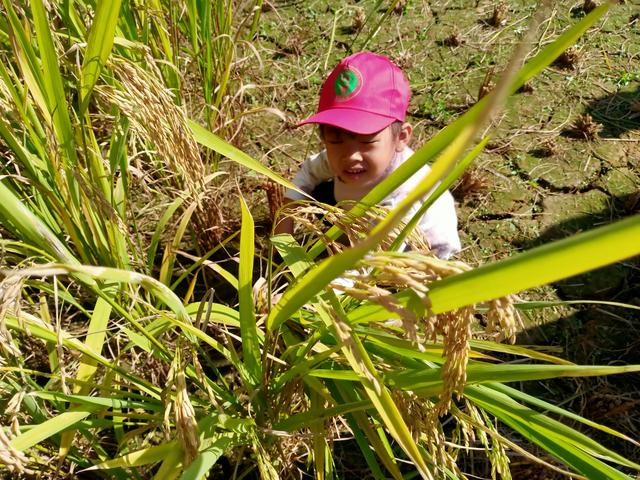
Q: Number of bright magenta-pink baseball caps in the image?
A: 1